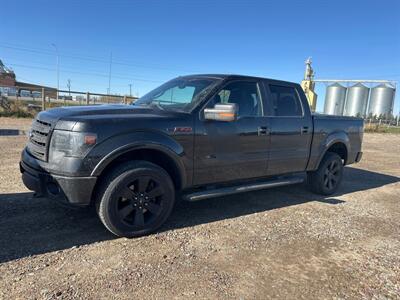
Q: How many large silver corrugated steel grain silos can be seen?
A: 3